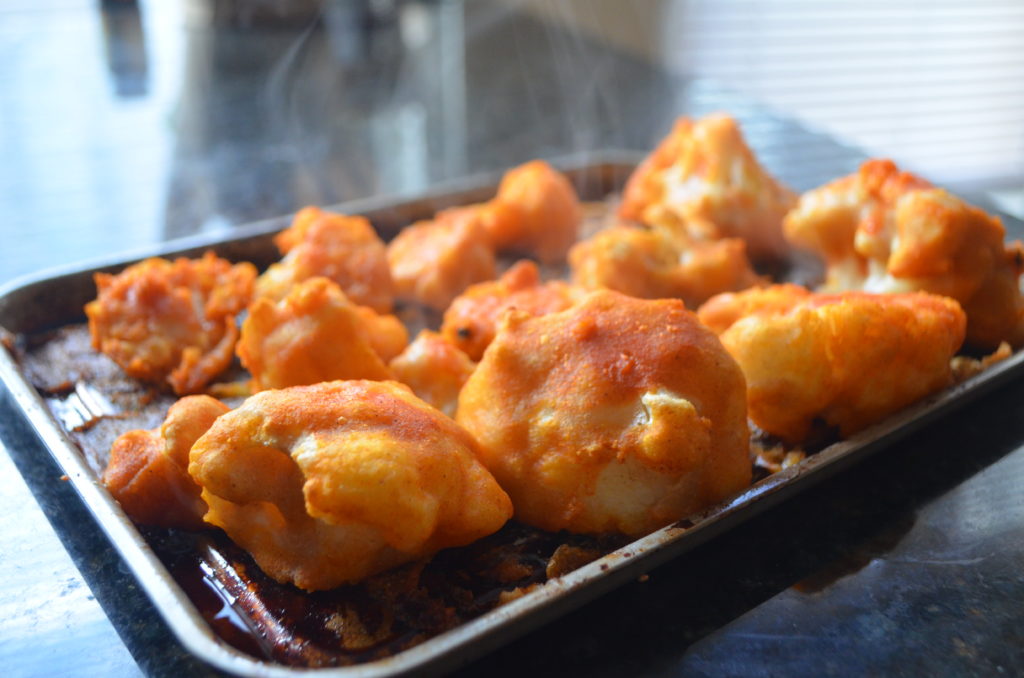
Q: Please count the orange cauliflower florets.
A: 14